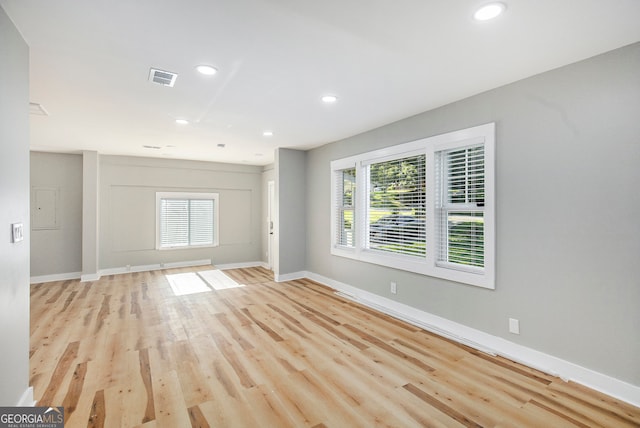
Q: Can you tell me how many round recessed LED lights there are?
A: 5